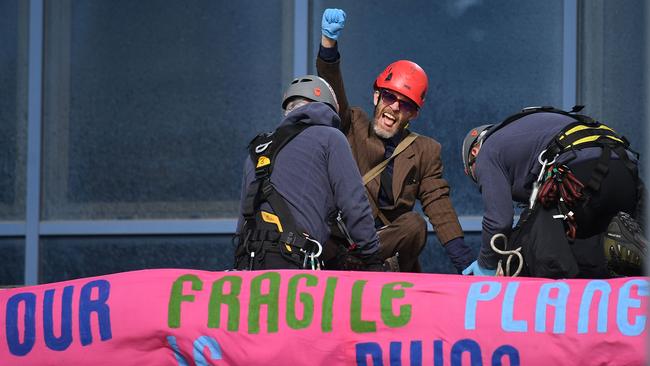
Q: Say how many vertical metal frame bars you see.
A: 3